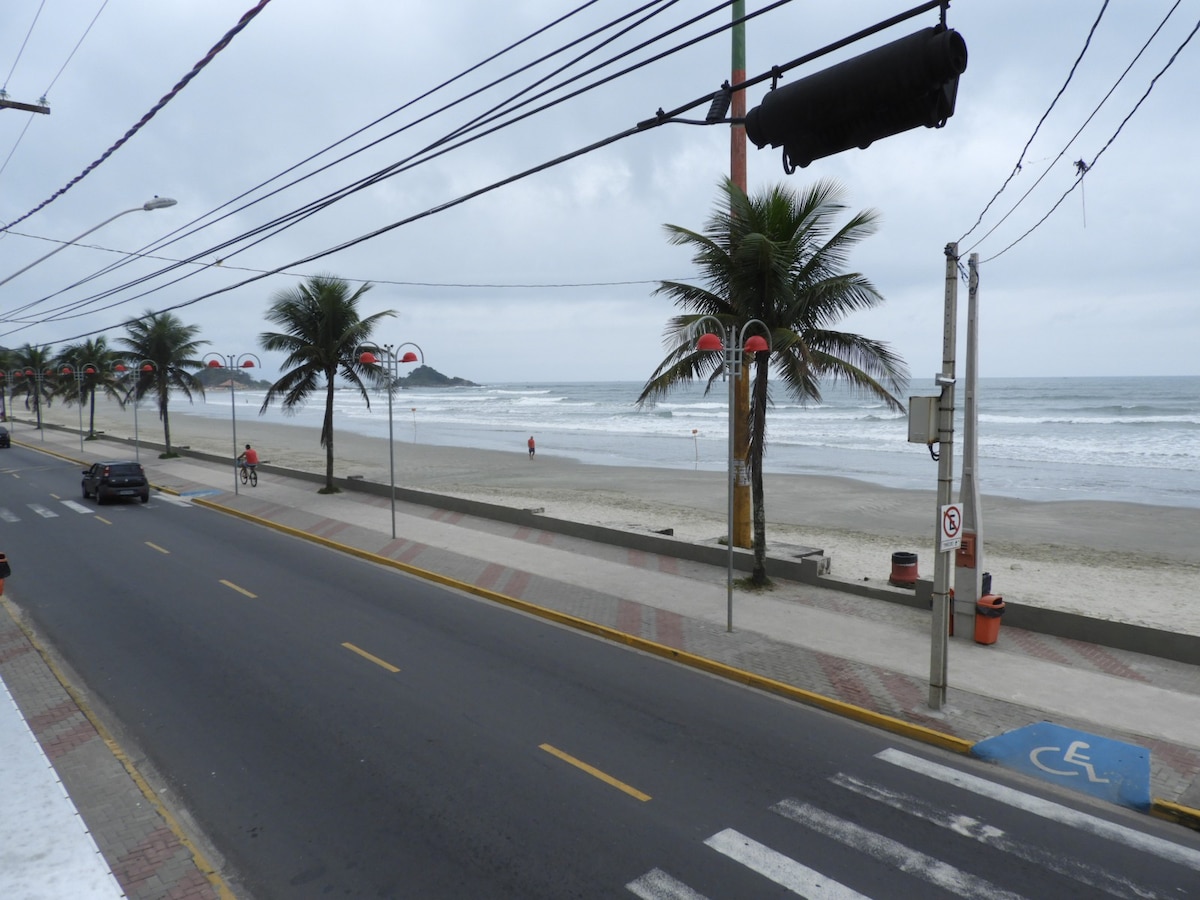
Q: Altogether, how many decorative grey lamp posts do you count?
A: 7